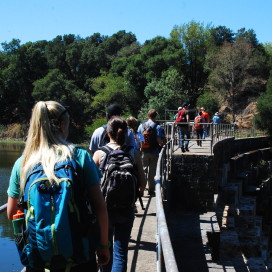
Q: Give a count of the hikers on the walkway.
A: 10